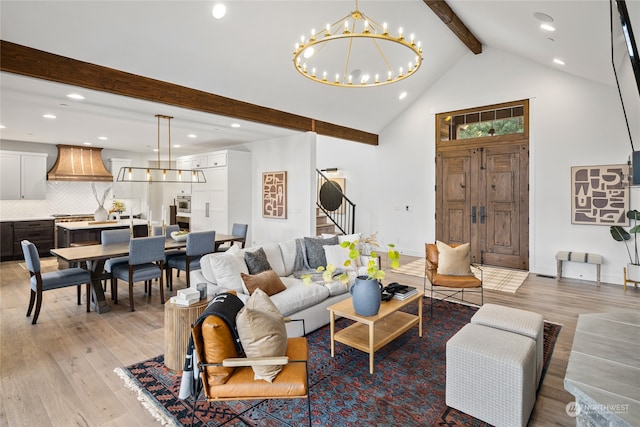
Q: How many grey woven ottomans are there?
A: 2